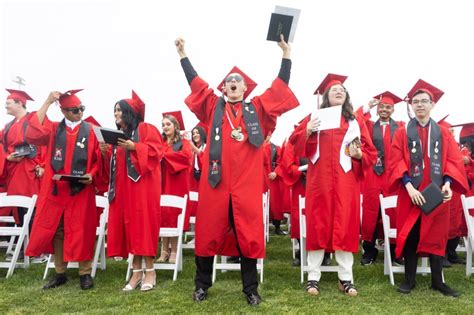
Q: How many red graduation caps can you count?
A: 12